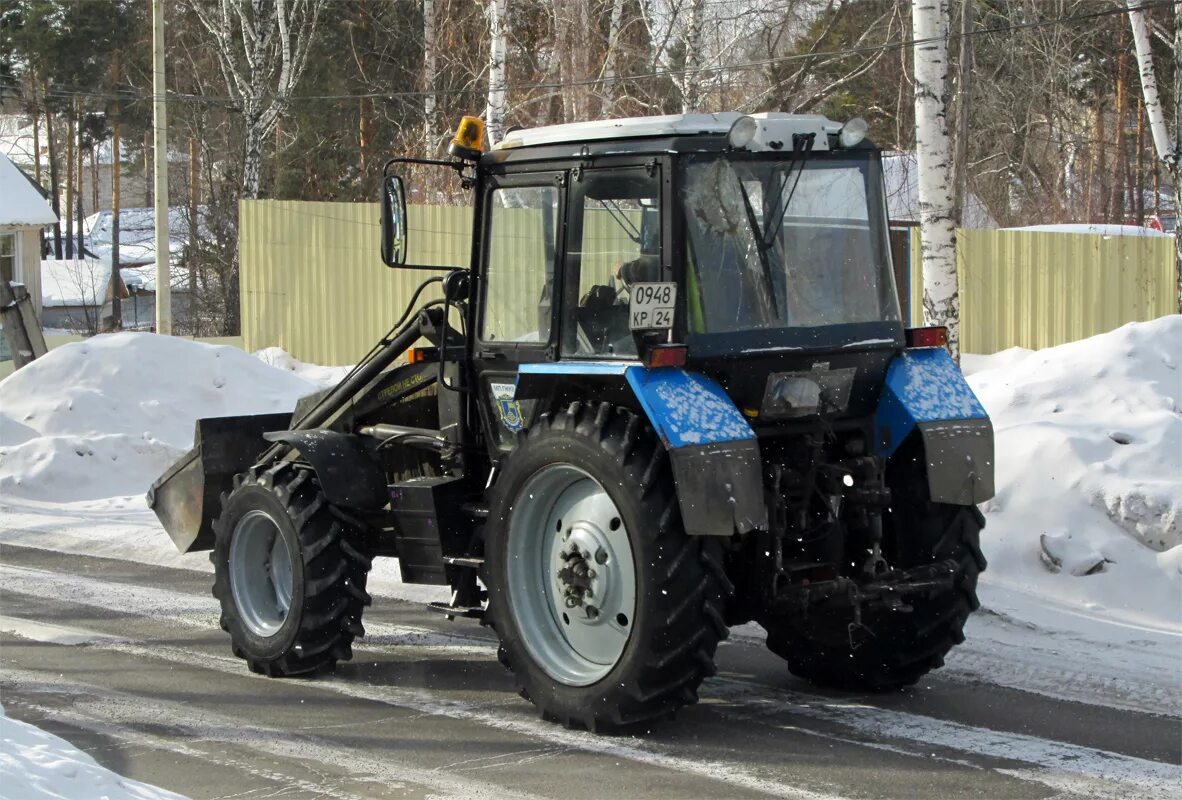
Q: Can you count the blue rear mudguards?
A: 2